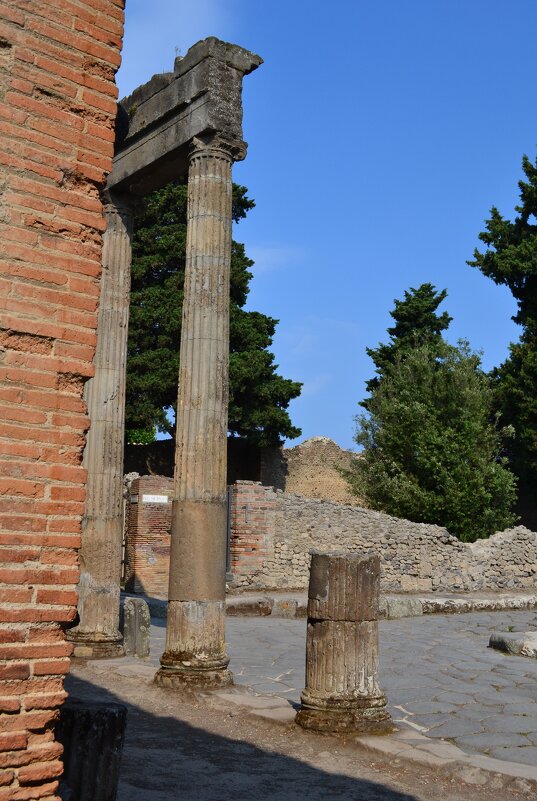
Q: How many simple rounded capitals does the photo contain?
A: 2